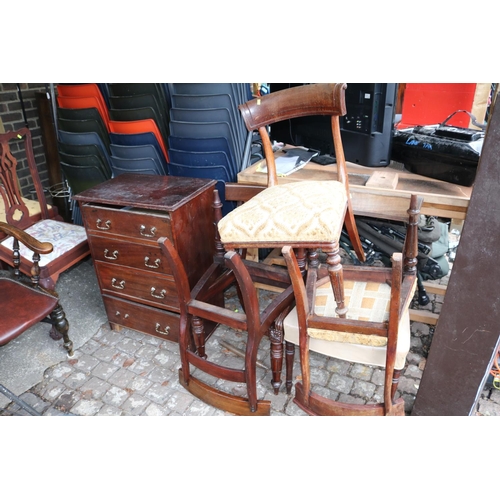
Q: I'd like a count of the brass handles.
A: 7